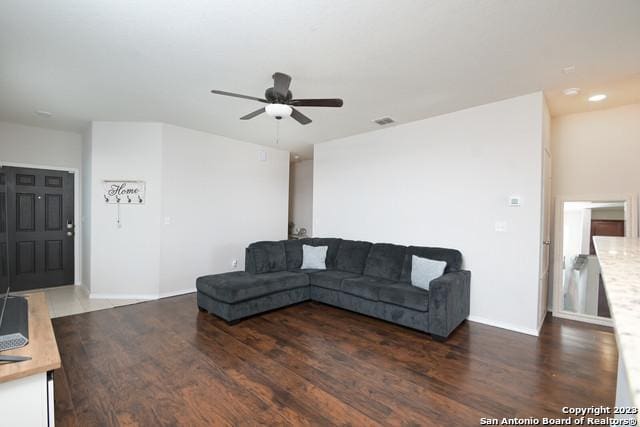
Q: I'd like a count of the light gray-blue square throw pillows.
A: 2